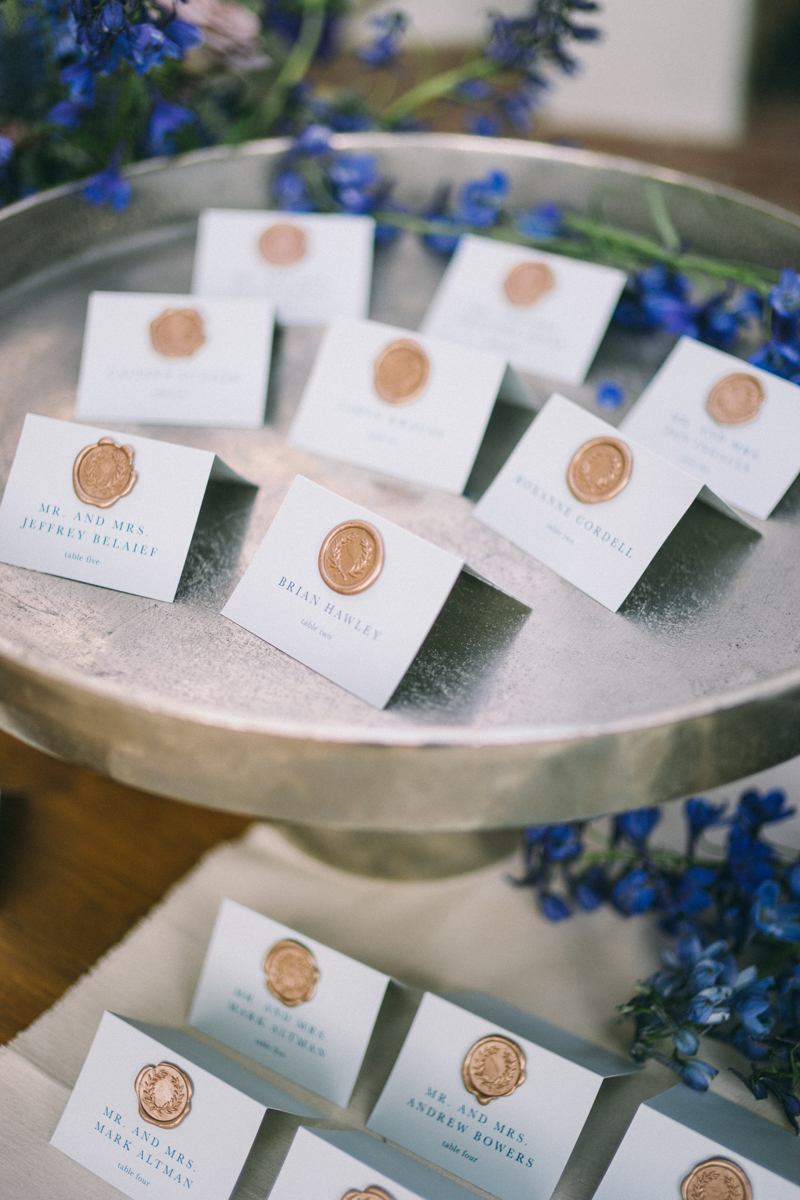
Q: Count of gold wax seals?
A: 13